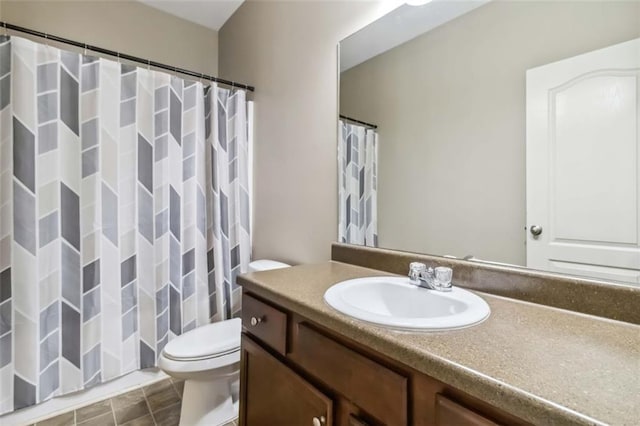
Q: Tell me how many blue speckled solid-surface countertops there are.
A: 0